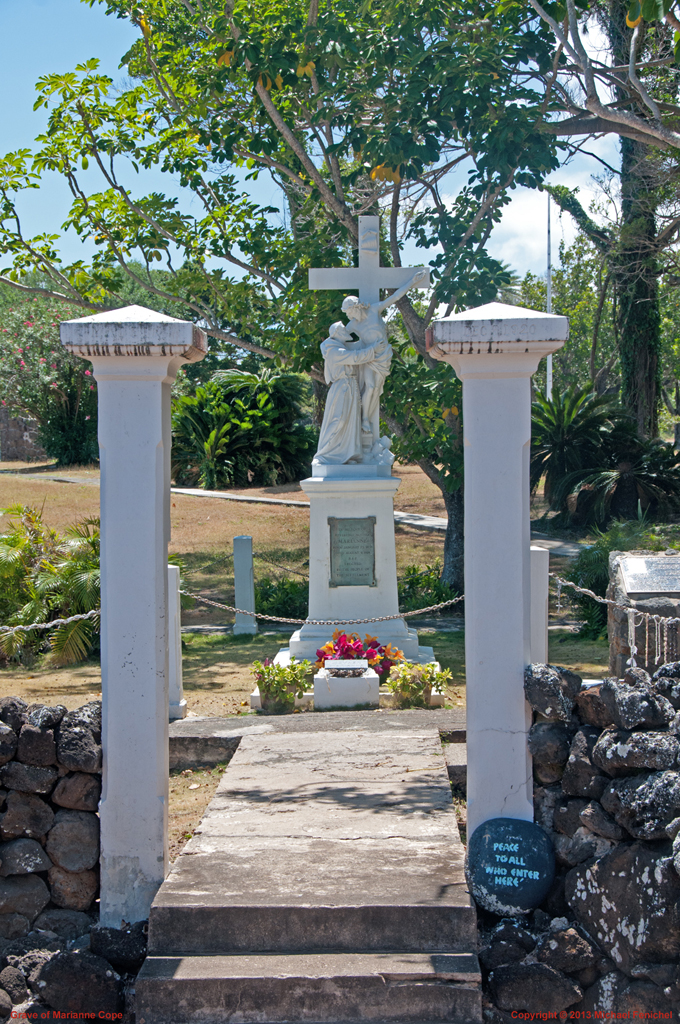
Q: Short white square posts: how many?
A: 3